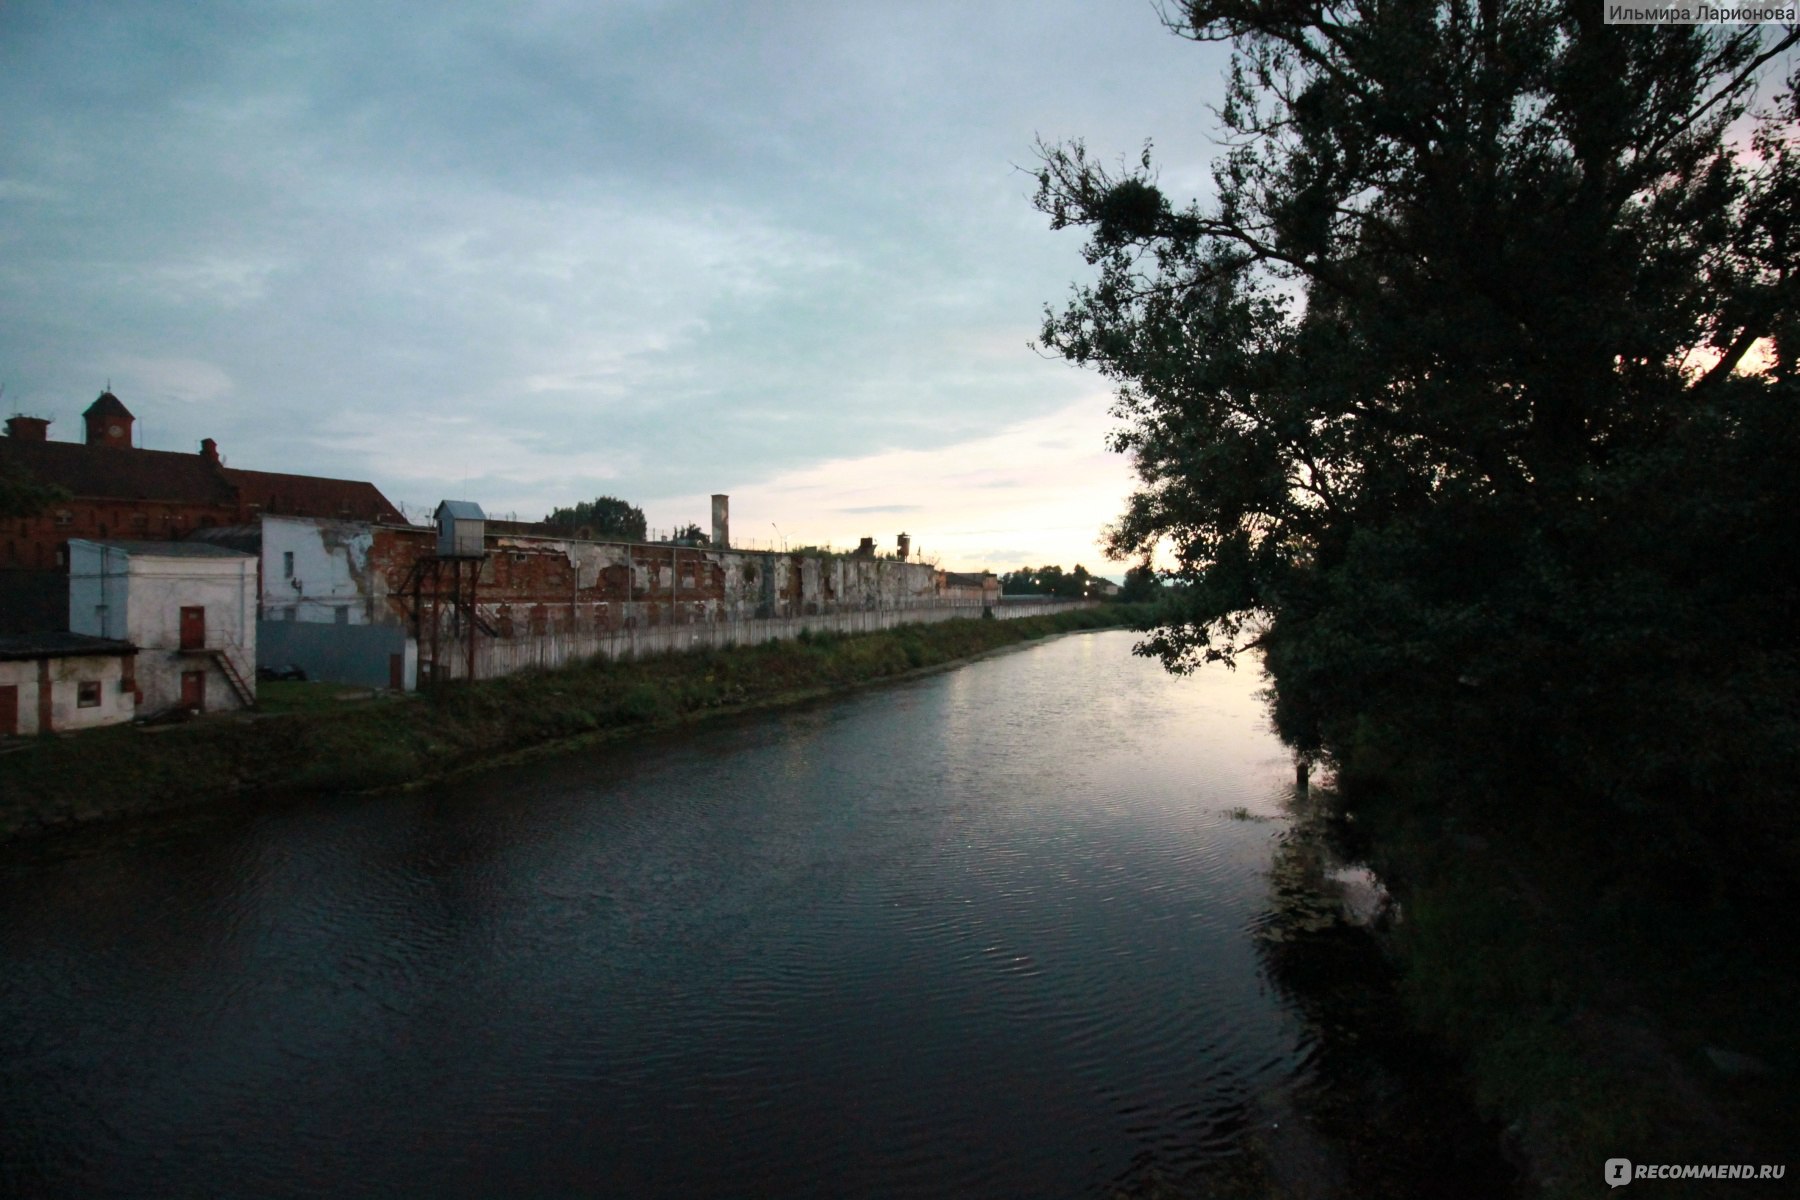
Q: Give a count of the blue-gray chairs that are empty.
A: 0